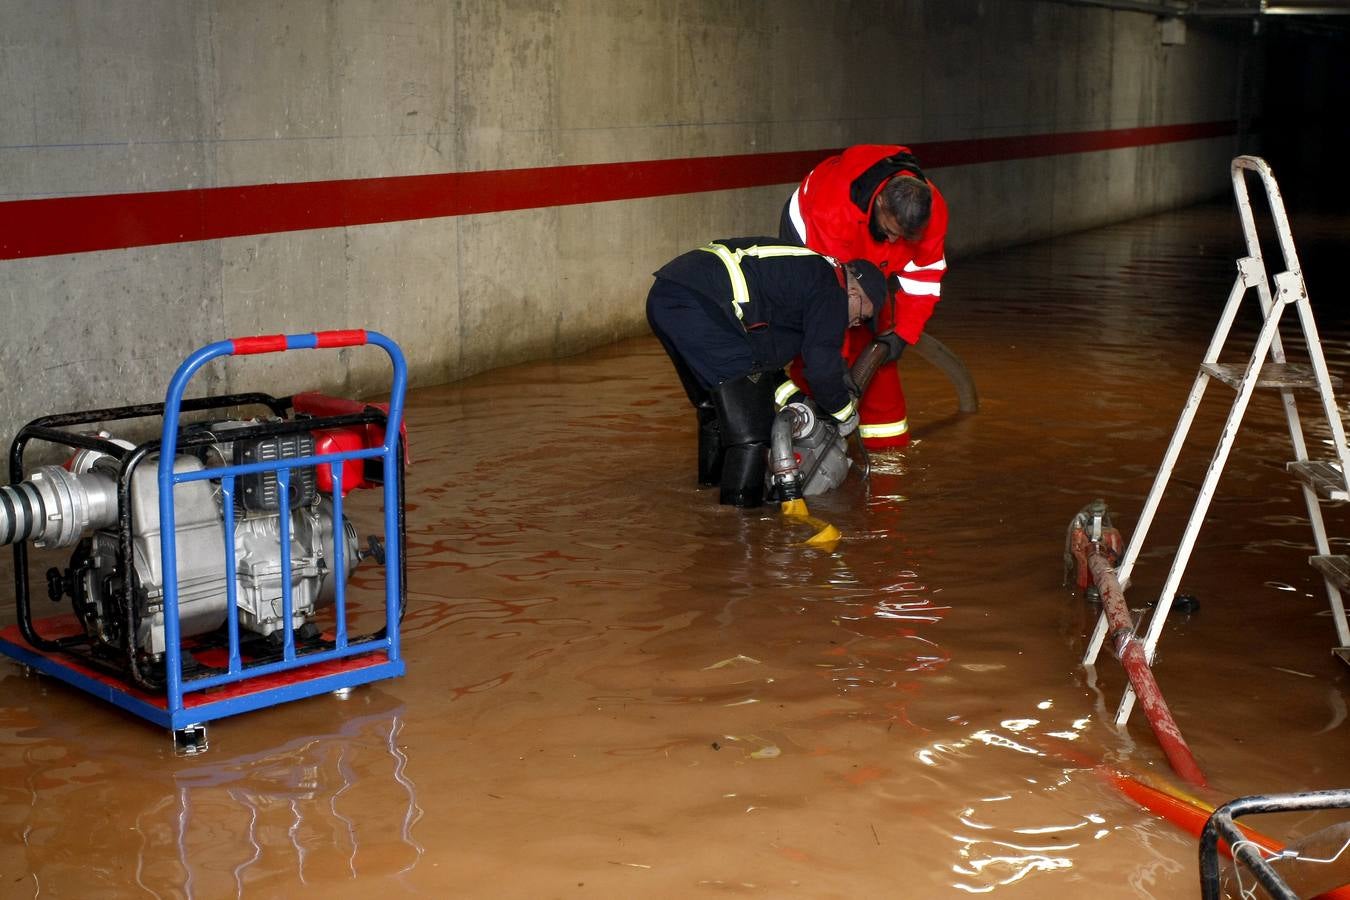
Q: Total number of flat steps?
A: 4